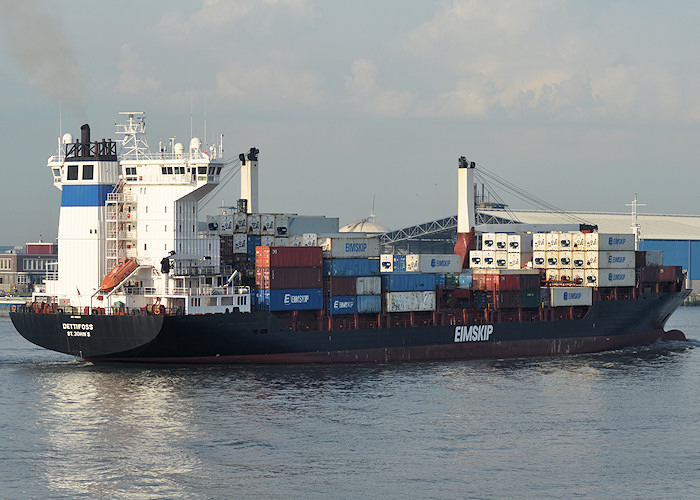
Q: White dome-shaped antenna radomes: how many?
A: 3